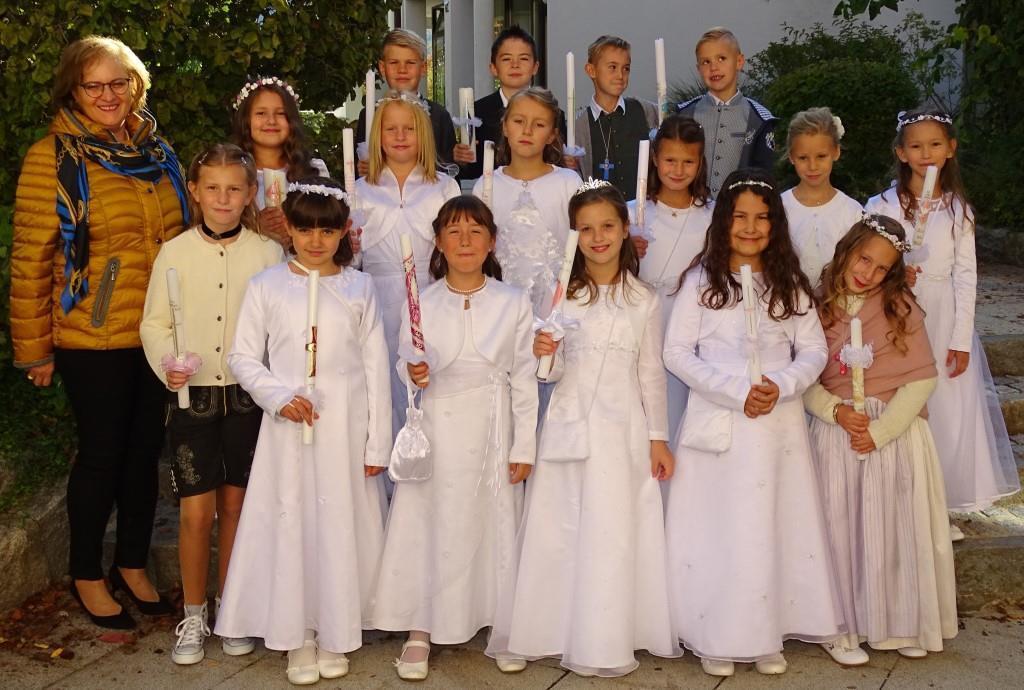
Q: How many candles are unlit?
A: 15